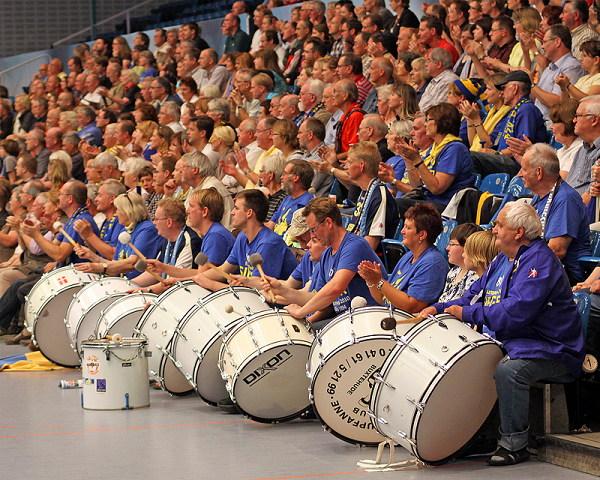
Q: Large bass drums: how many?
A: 8